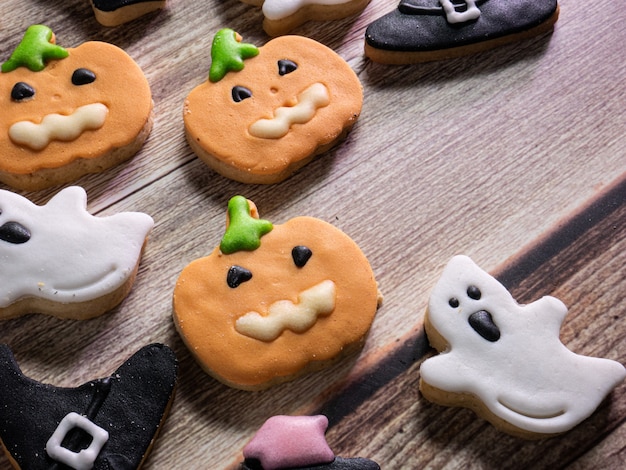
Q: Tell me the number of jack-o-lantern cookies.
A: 3